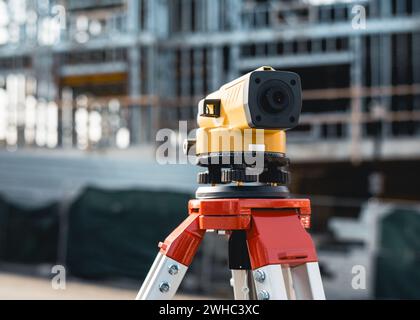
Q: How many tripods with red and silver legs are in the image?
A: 1